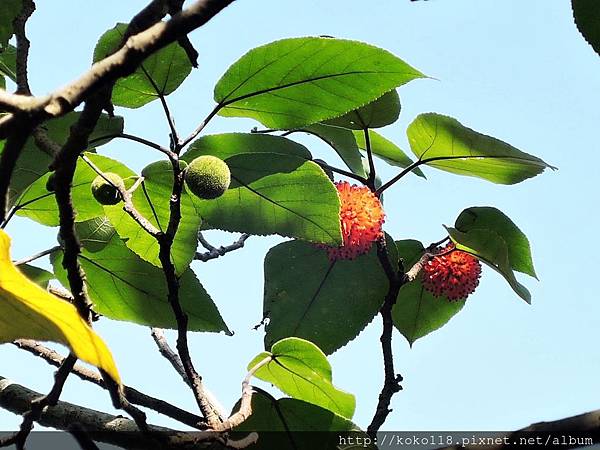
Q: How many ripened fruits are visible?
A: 2